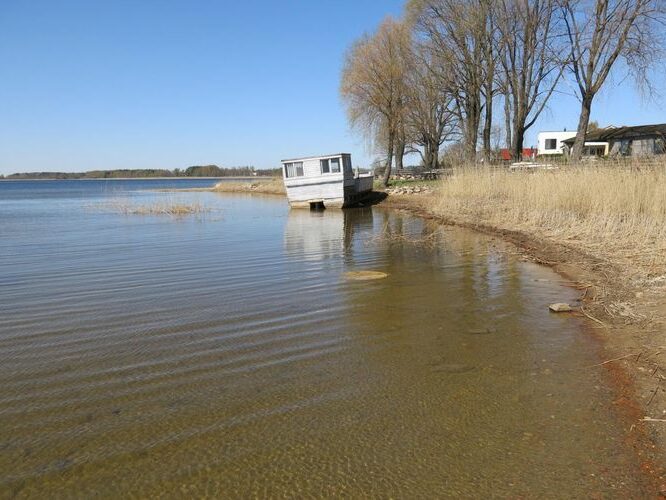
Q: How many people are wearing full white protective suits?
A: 0